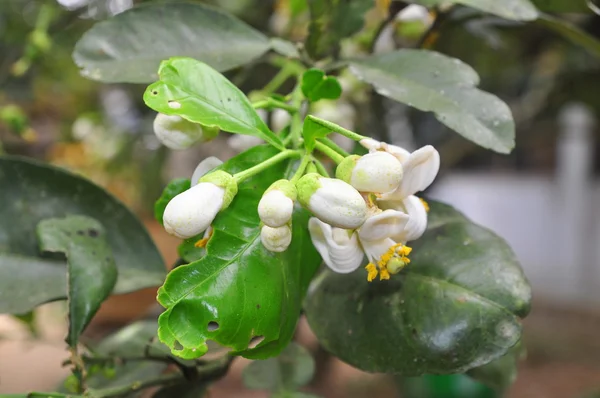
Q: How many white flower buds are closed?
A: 6